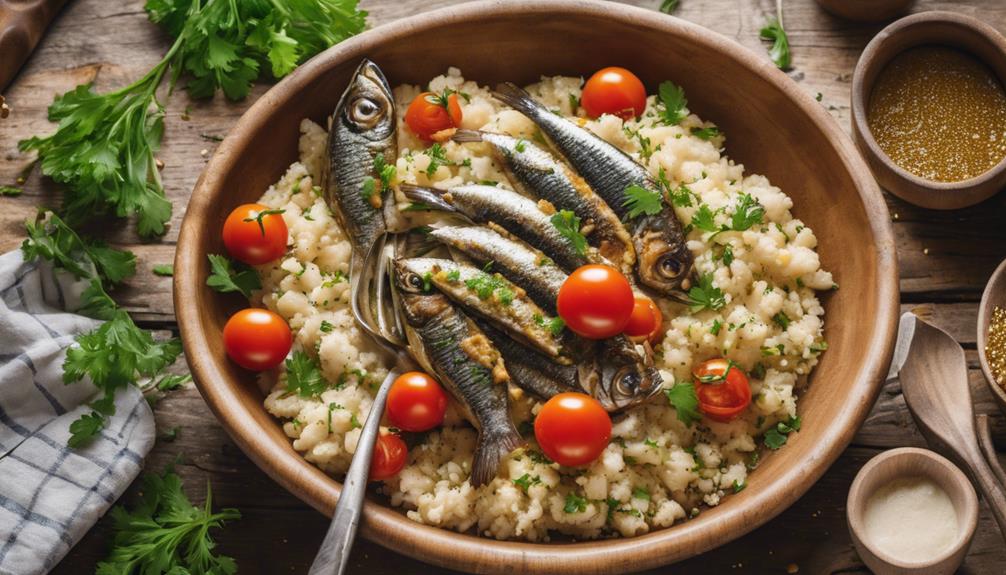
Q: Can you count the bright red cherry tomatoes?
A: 10